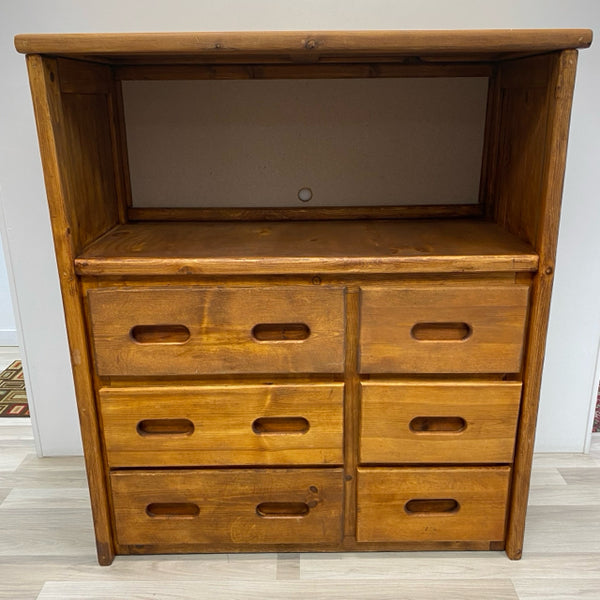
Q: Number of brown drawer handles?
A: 9